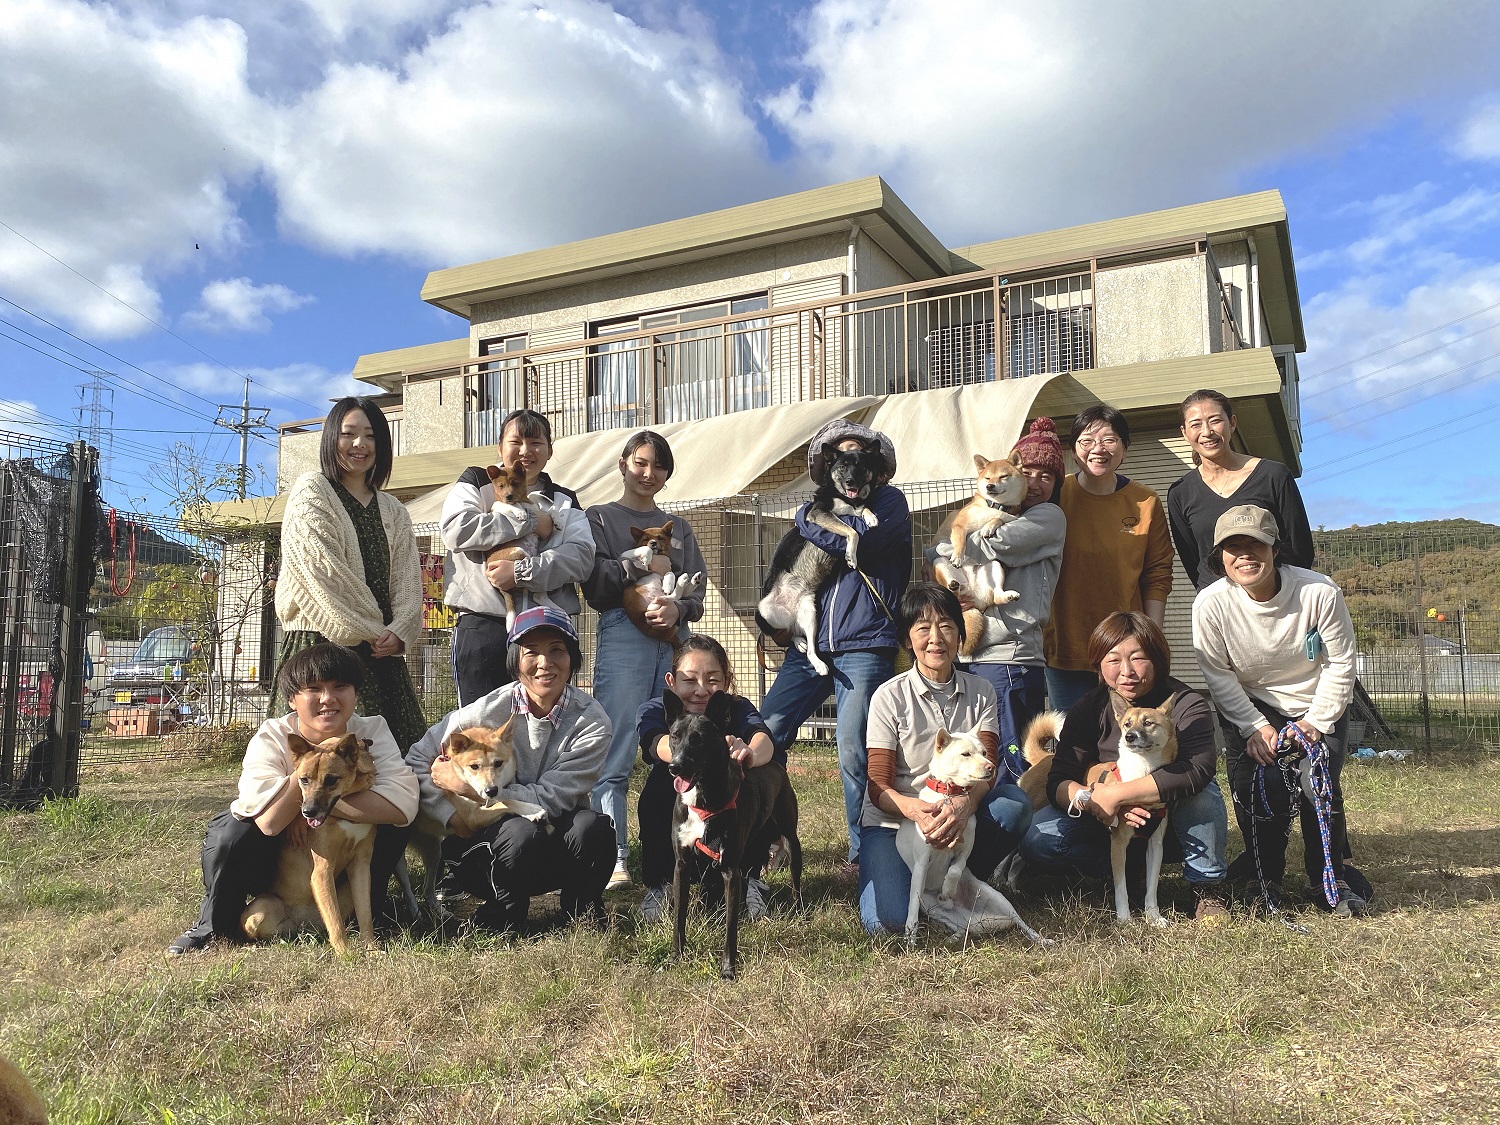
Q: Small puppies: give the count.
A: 2